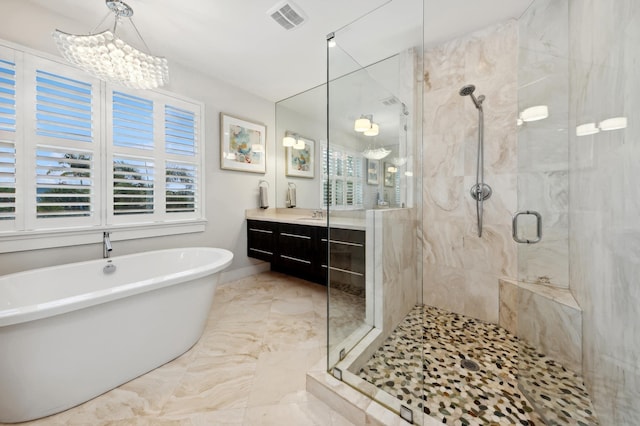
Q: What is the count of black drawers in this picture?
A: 6